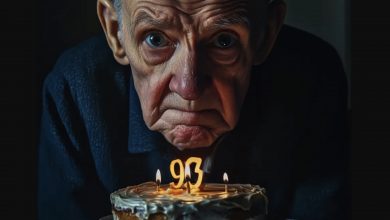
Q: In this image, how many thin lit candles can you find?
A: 3